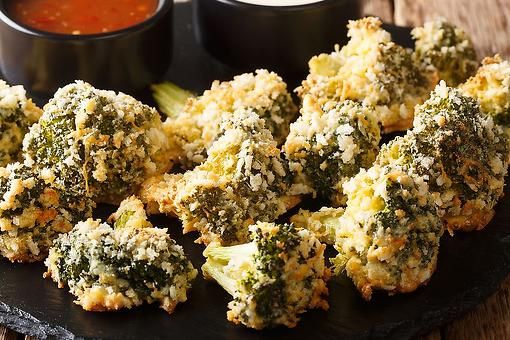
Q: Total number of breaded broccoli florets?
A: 13